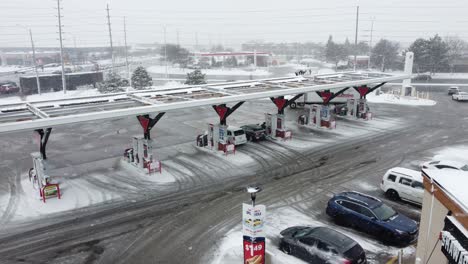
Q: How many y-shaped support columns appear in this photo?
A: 6